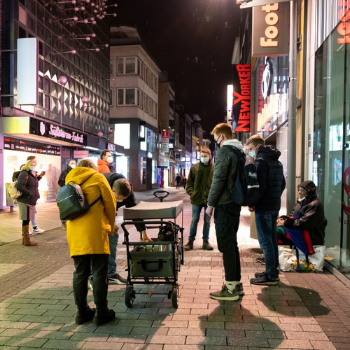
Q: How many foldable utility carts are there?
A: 1